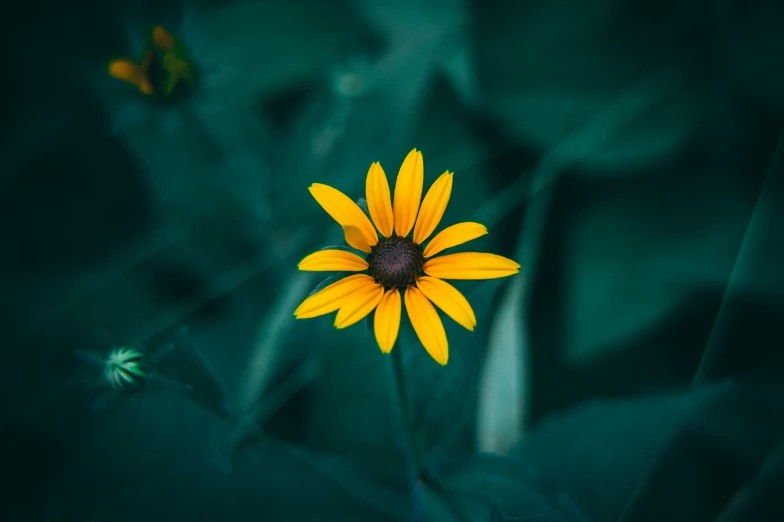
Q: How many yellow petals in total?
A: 13